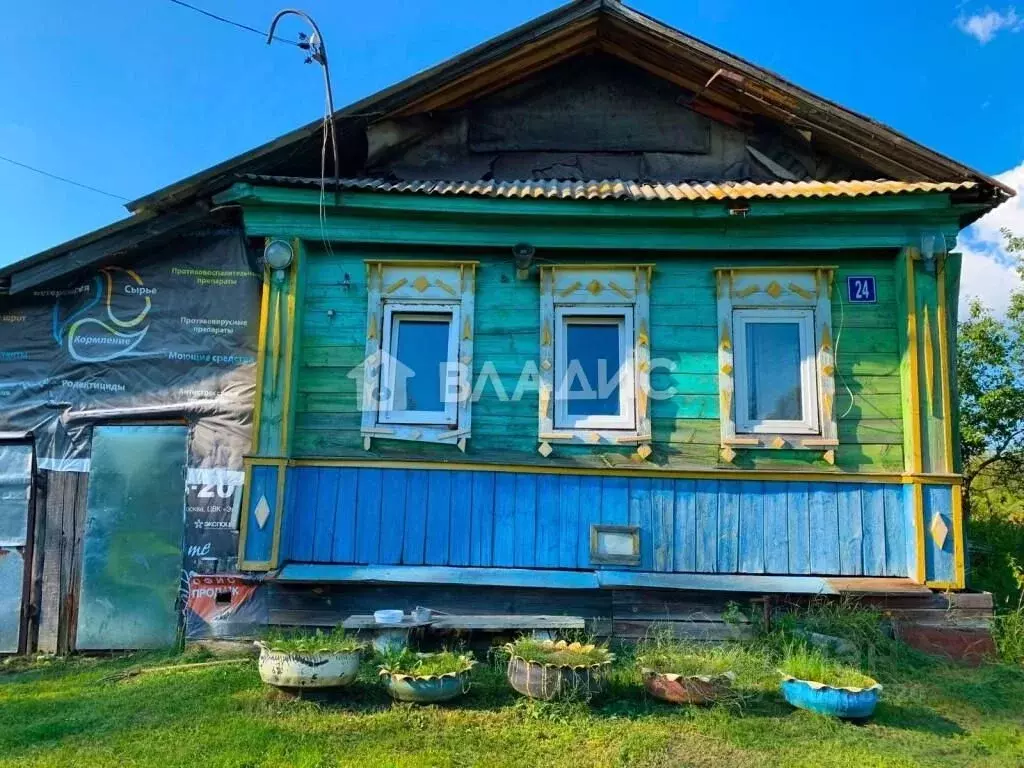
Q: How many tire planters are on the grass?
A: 5